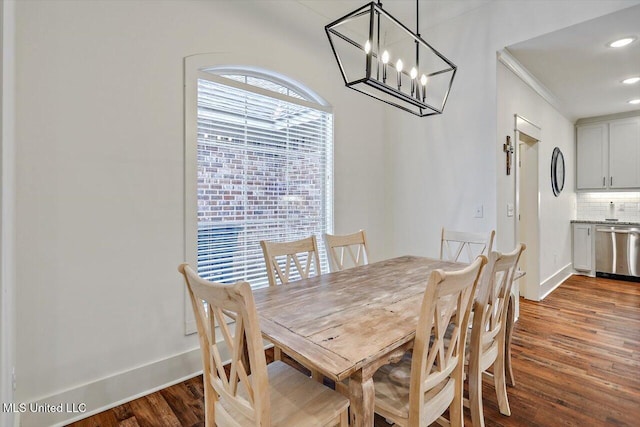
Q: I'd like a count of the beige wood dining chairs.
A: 6